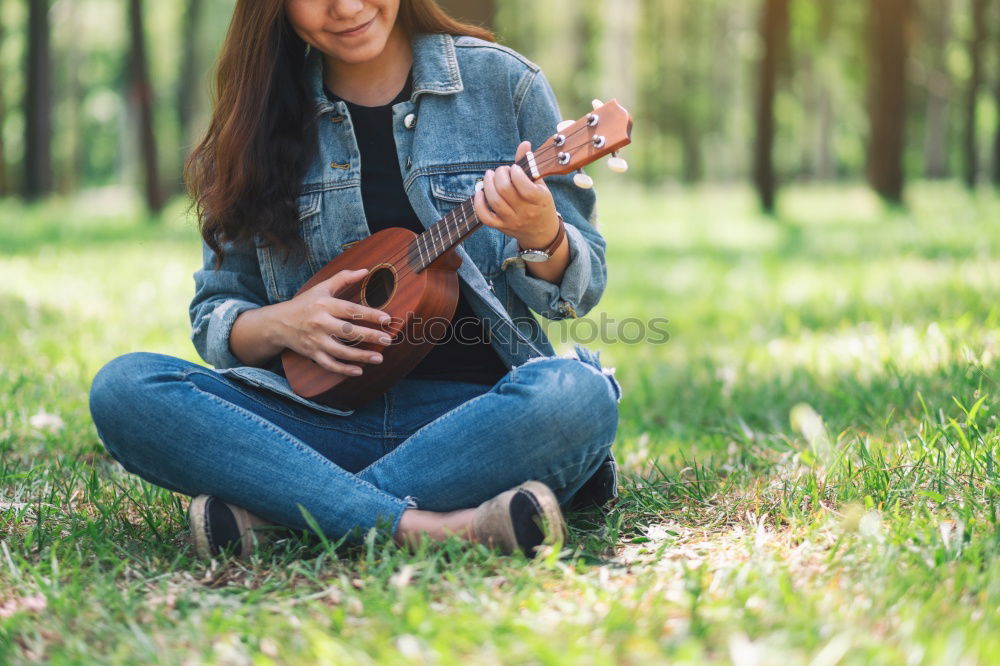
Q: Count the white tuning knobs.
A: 4